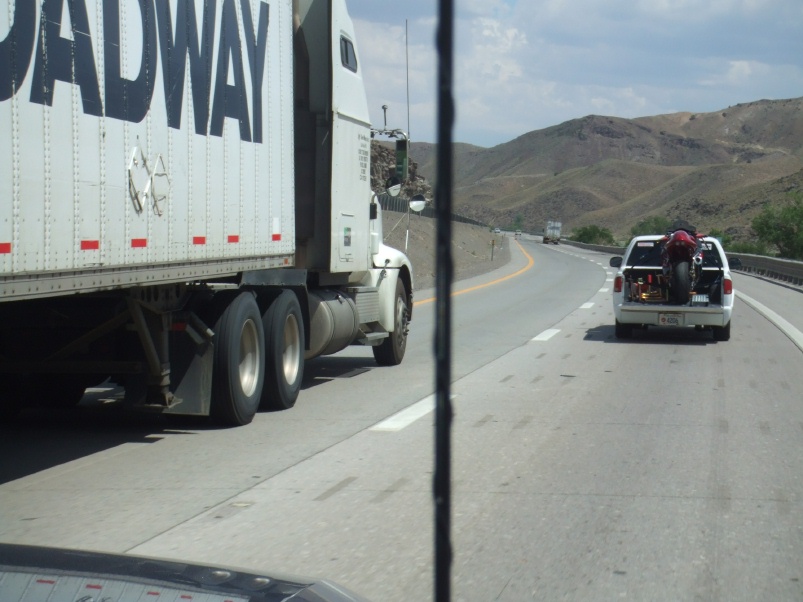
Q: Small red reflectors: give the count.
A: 6